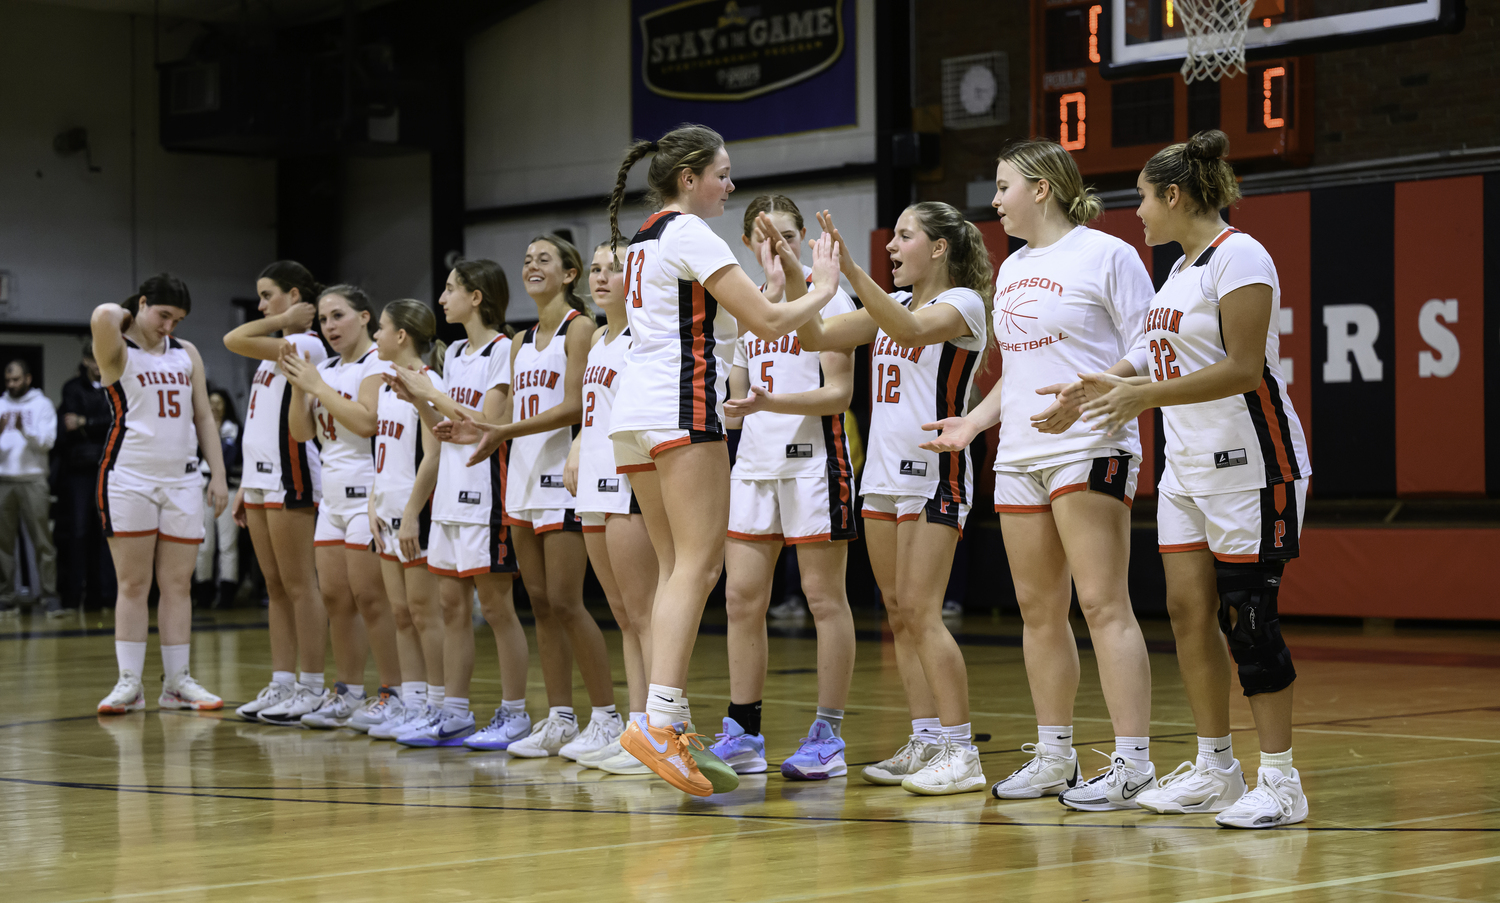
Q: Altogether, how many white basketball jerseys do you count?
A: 11